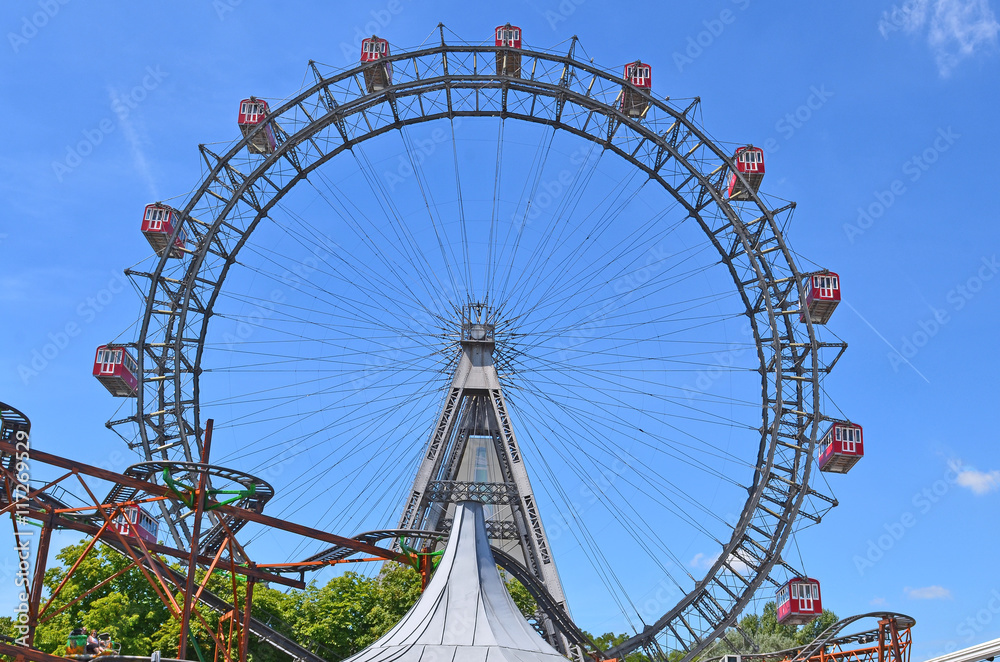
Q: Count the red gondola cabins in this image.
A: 11